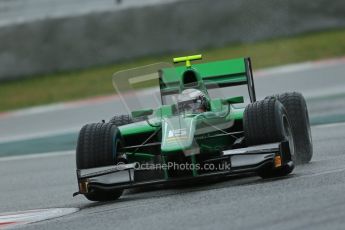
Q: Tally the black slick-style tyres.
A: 4